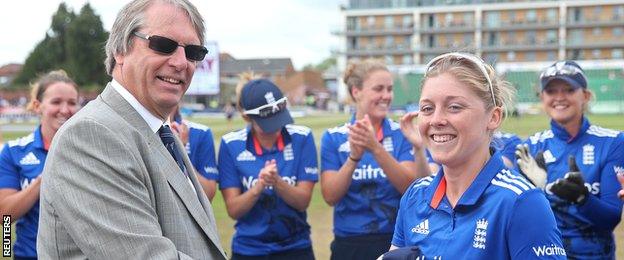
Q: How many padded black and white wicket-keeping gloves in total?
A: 2